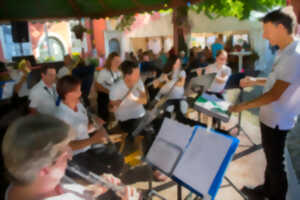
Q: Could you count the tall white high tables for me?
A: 1